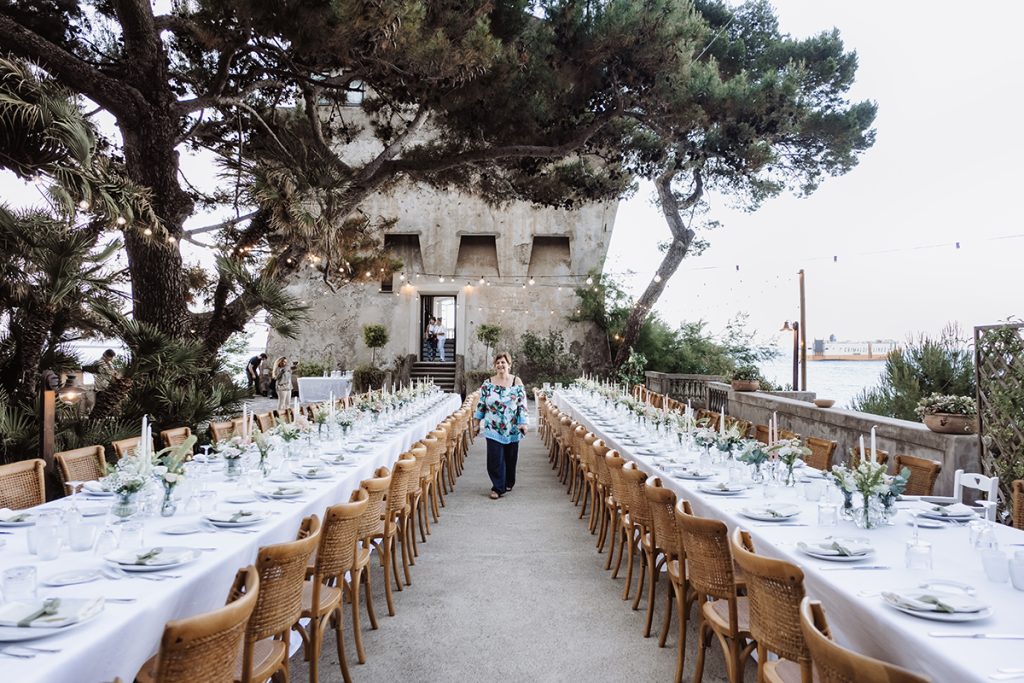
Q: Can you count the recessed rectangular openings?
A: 3